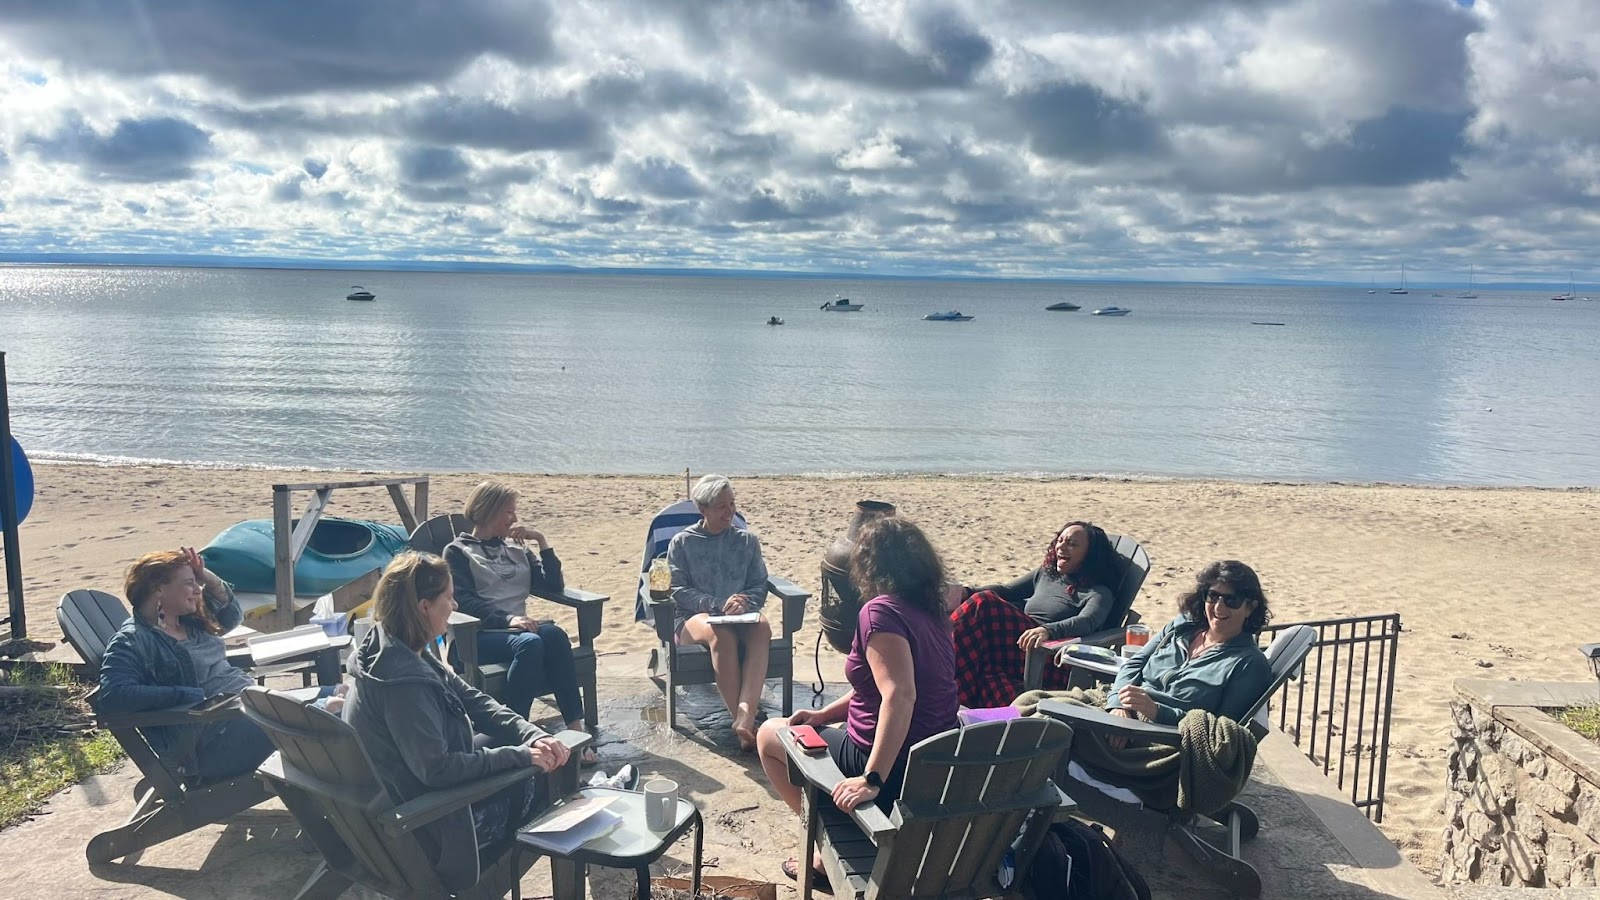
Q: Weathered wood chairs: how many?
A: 7